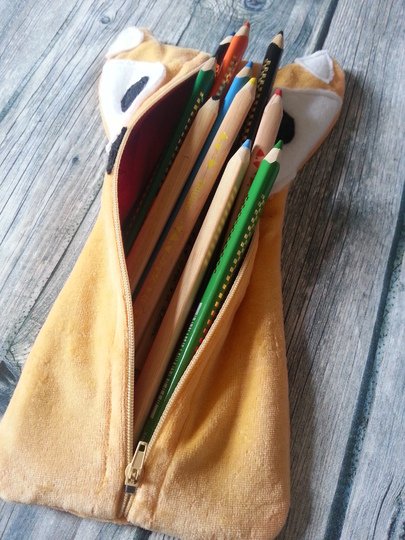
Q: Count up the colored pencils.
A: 10